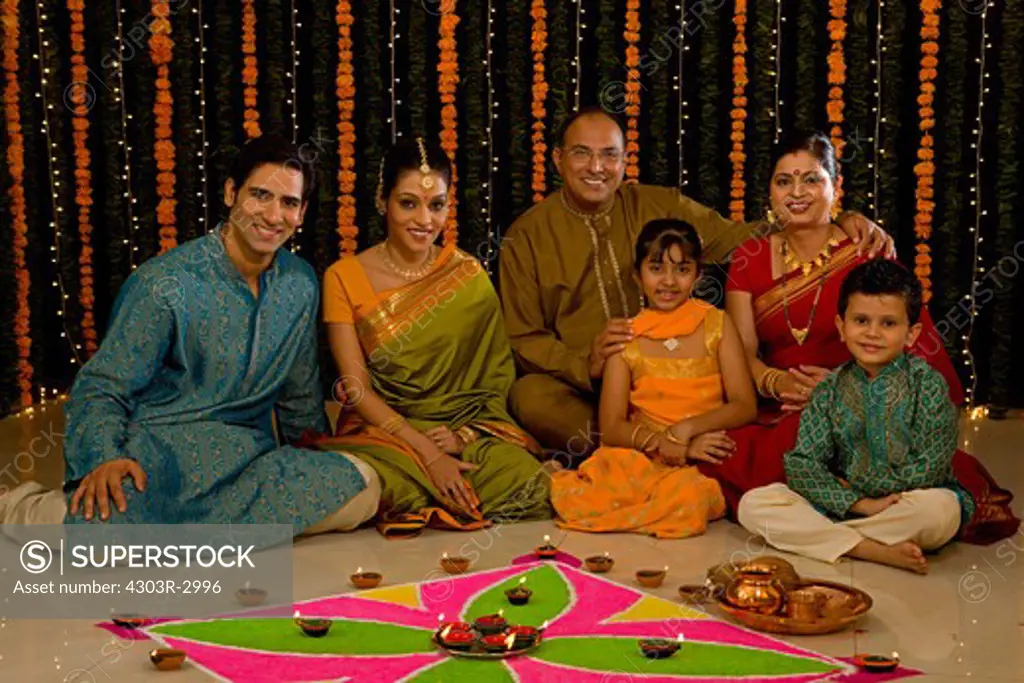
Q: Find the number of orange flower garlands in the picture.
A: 11